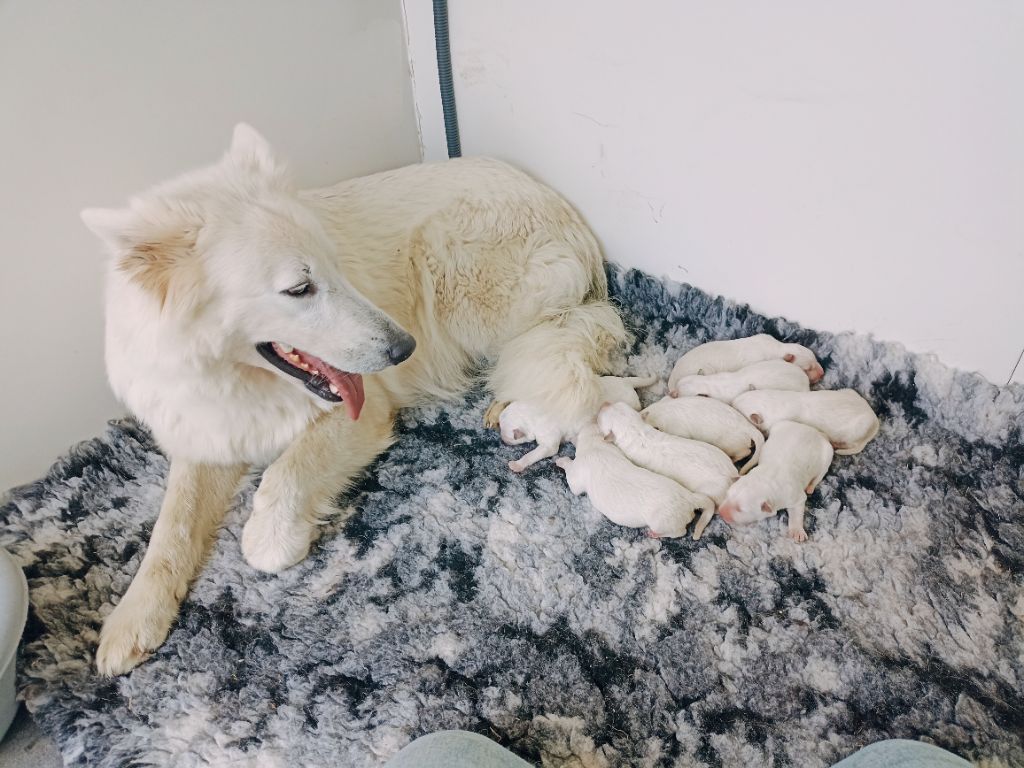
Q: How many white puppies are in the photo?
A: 8